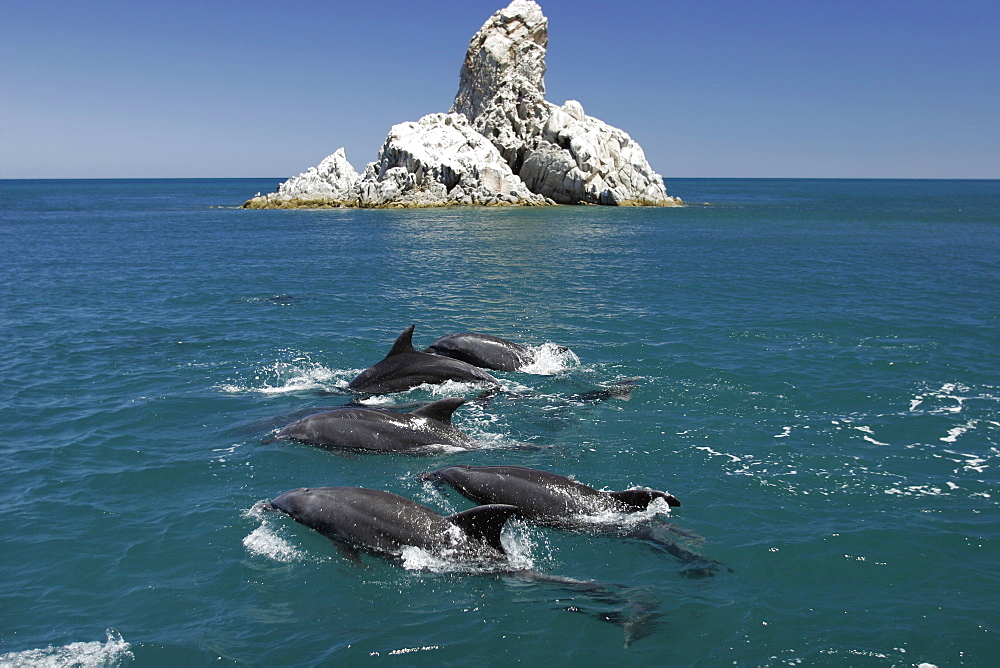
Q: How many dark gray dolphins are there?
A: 5